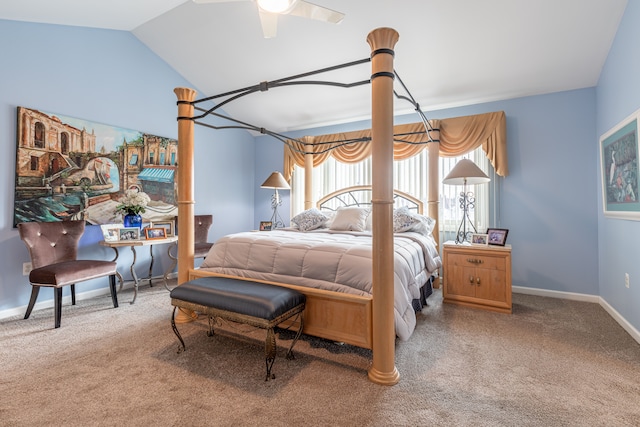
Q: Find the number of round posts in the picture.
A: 4